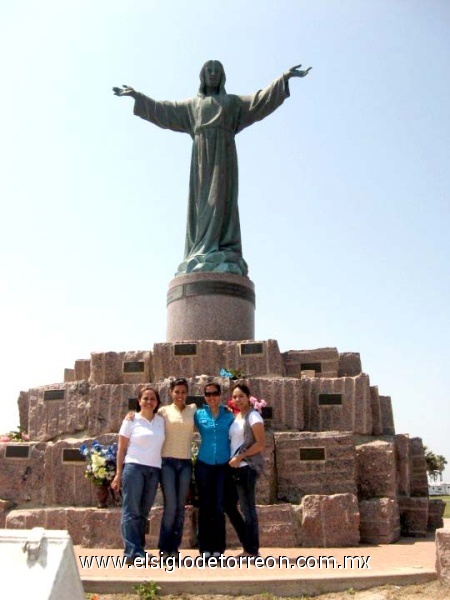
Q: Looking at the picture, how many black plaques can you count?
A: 12